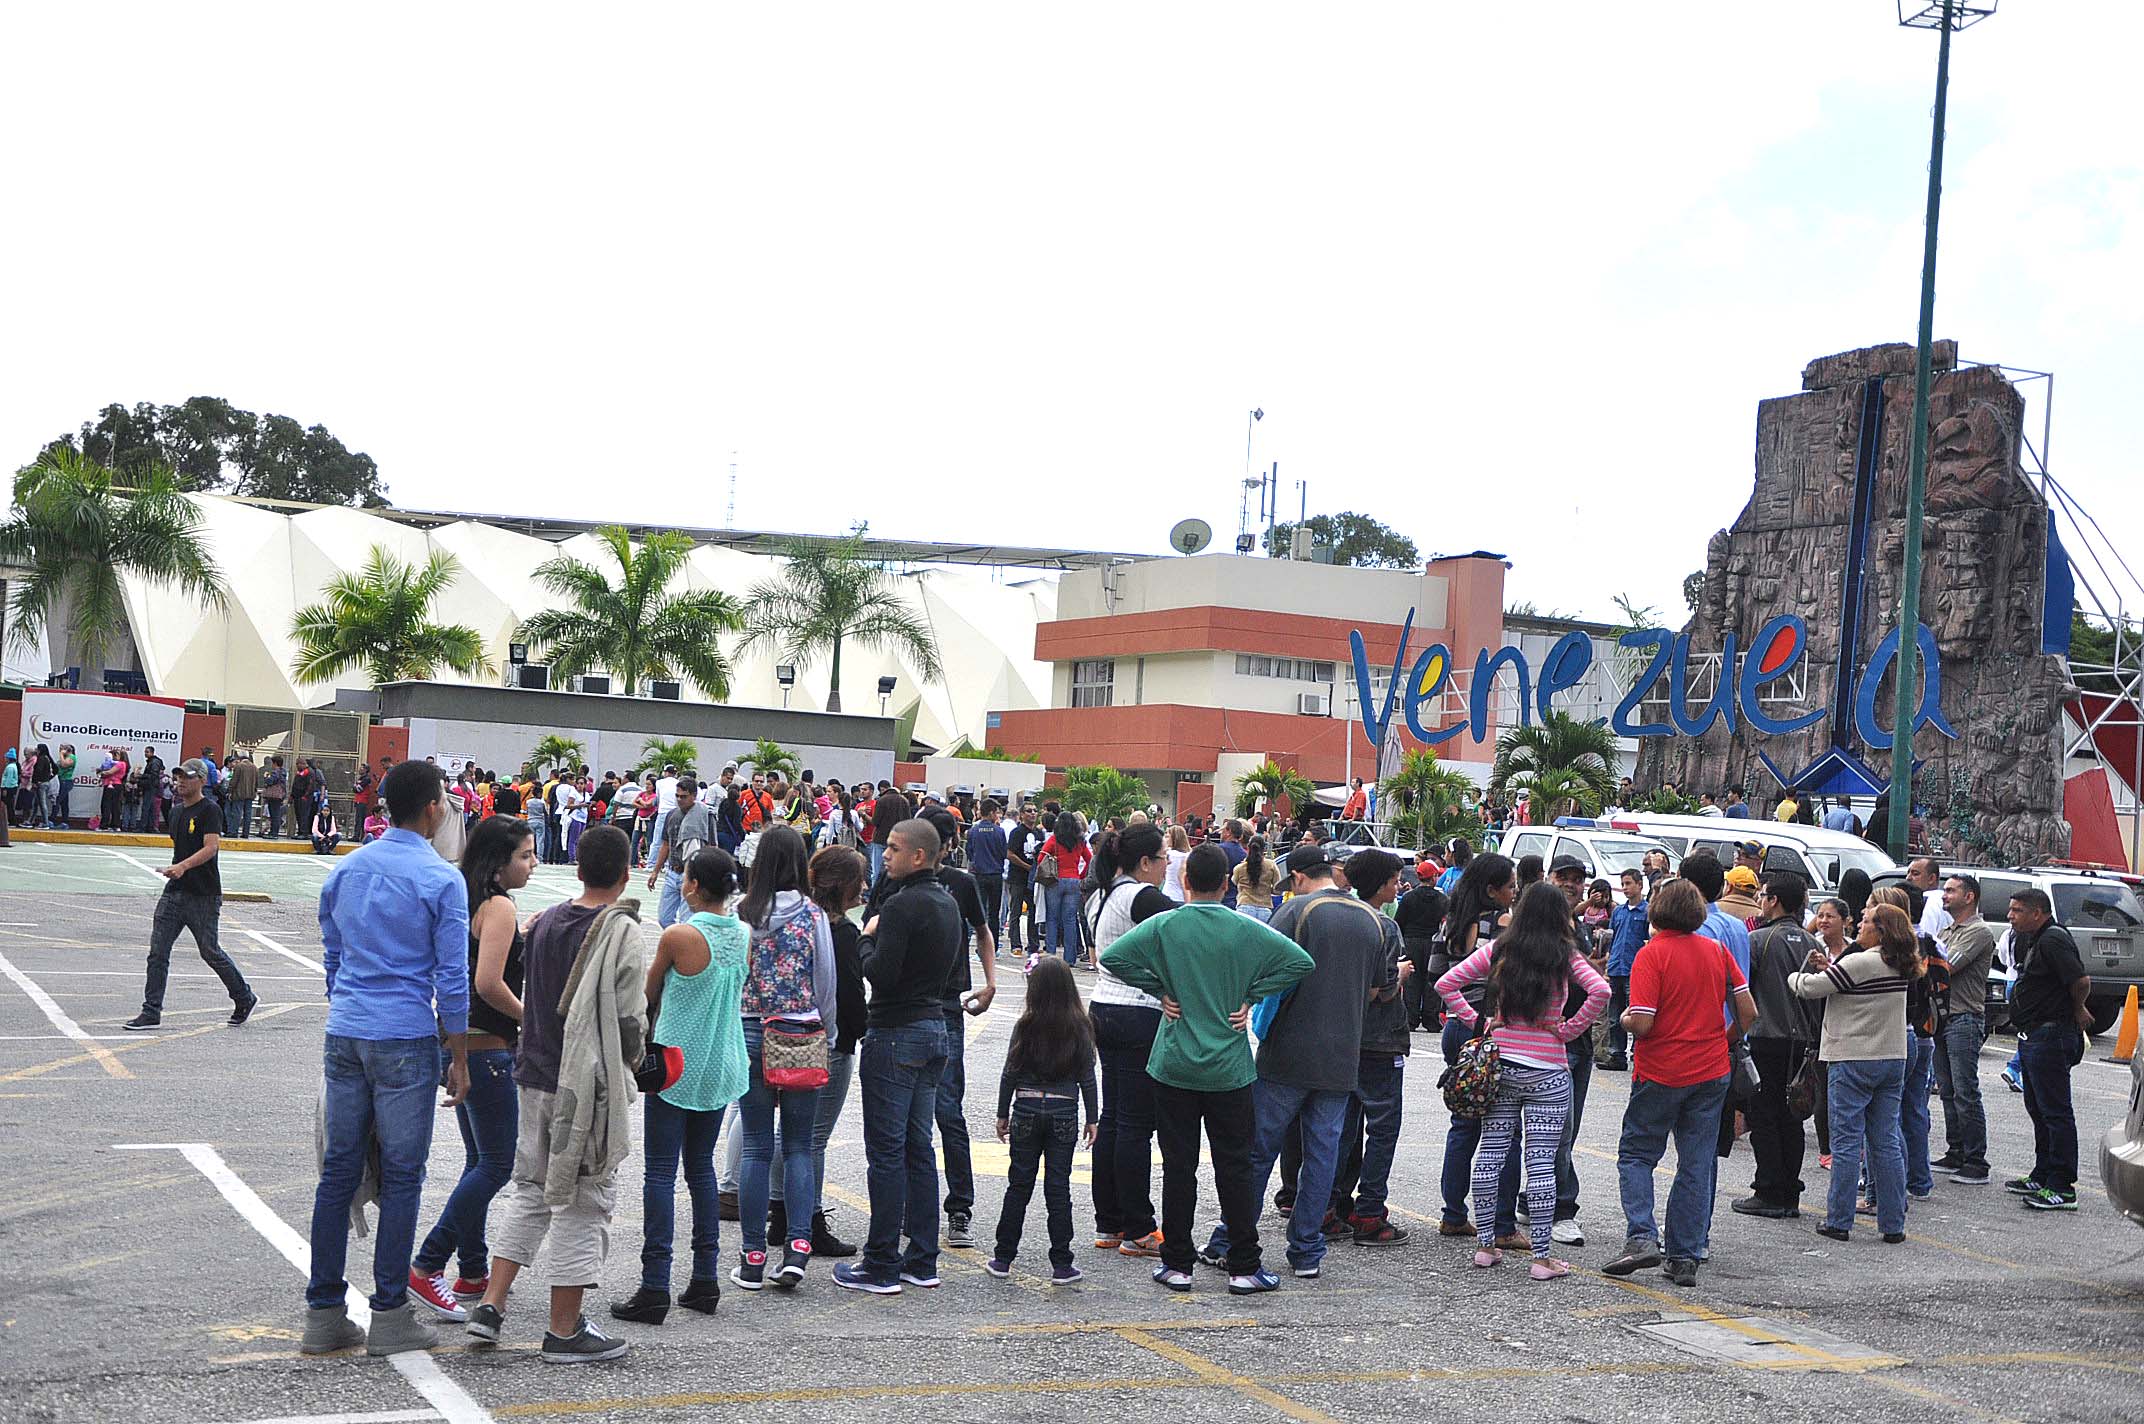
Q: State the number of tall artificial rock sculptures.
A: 1